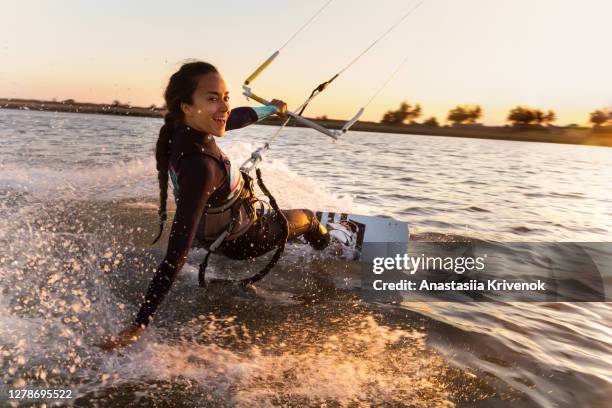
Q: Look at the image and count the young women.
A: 1